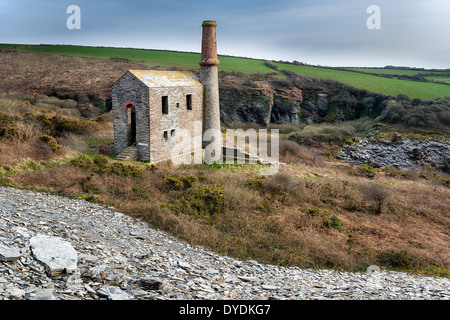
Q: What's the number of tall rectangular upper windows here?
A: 2